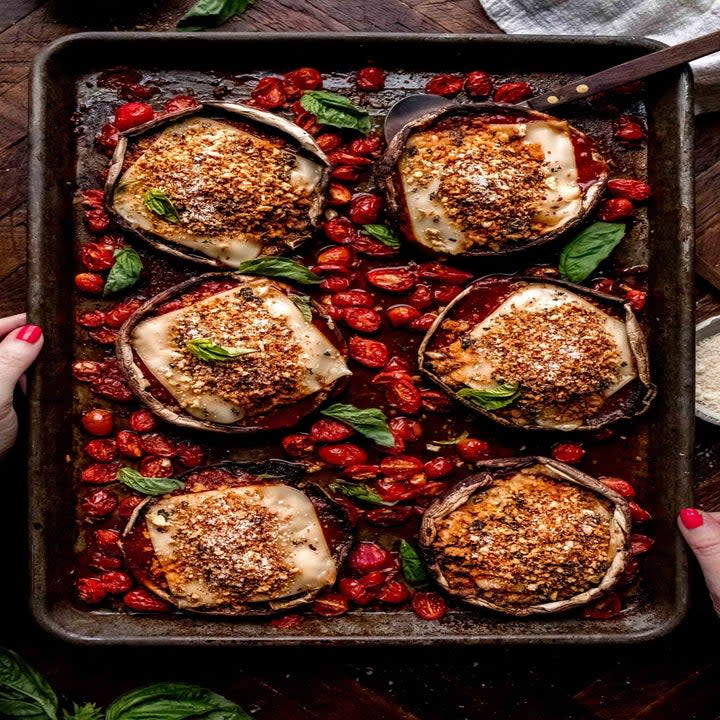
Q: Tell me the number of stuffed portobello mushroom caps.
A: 6